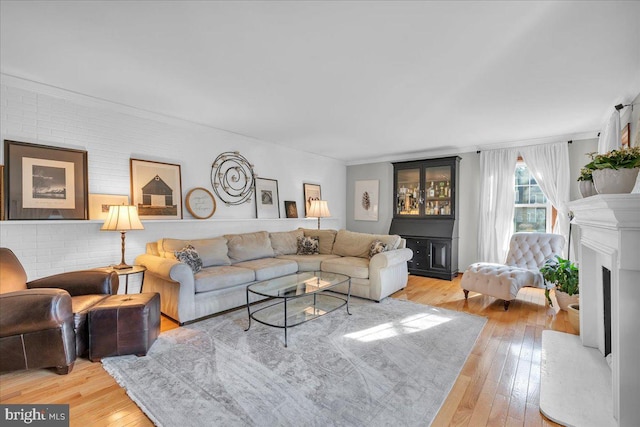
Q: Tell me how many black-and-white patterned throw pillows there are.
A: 3